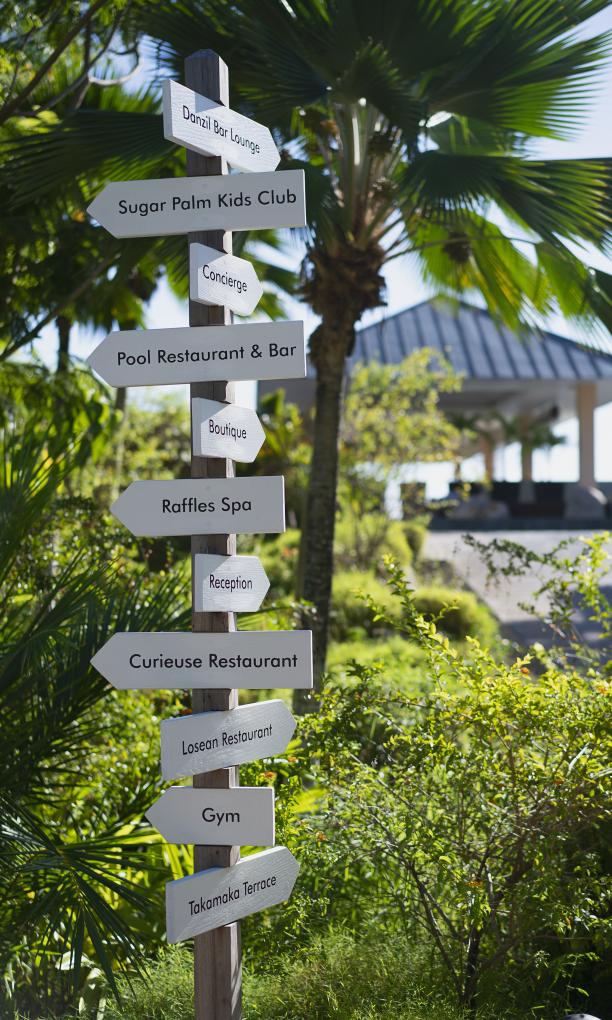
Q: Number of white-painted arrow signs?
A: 11